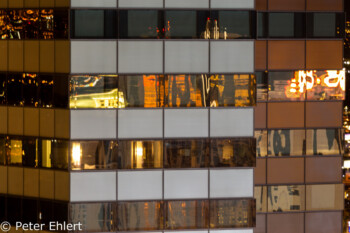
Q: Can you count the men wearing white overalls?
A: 0